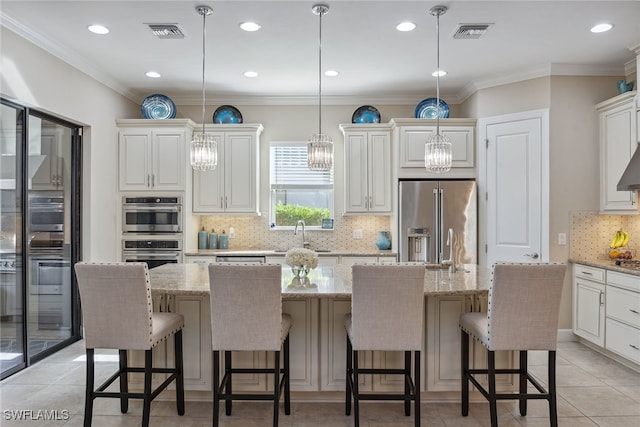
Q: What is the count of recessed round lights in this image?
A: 8